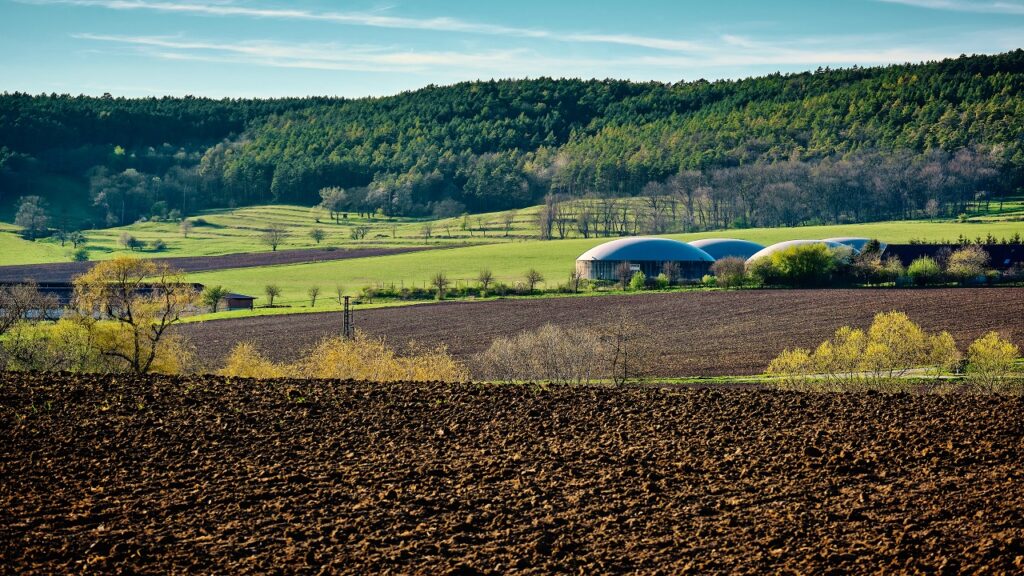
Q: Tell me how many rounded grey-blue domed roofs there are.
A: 4